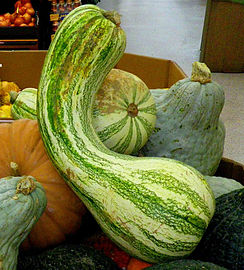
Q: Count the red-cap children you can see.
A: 0